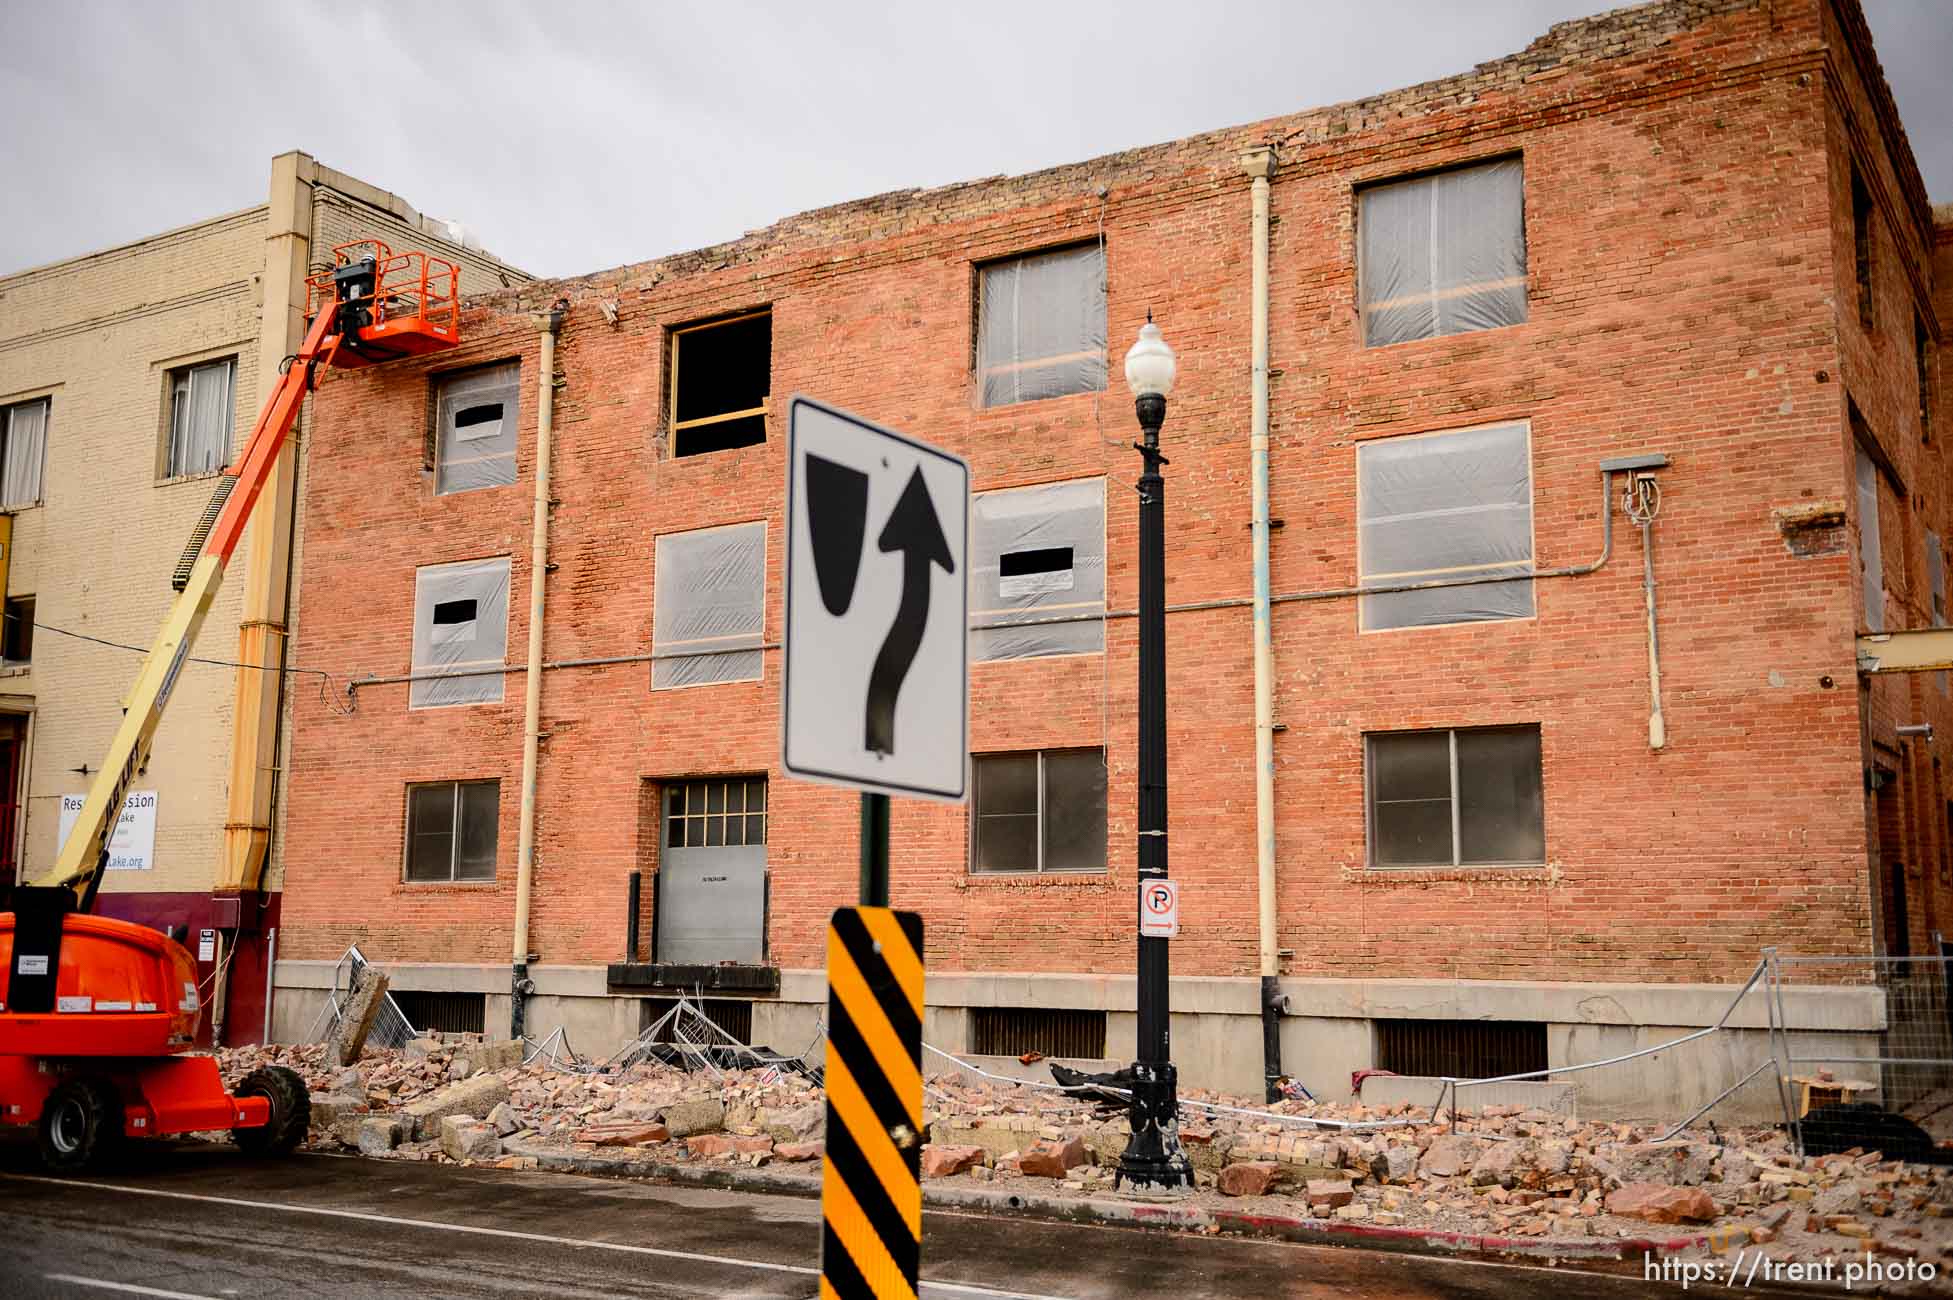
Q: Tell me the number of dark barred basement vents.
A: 4